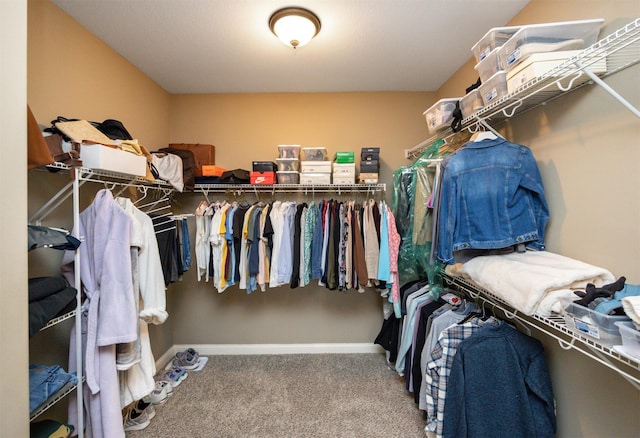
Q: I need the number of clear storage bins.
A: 12